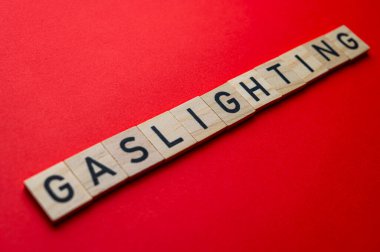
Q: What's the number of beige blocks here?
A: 11